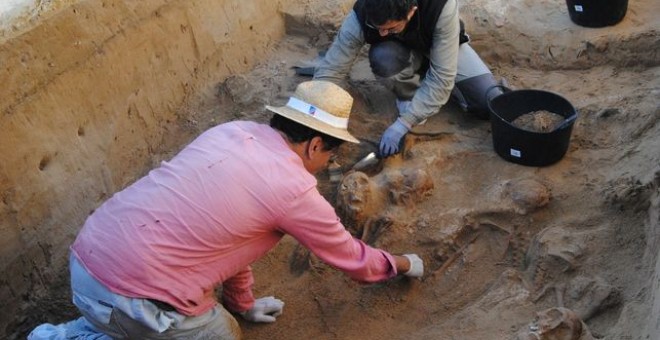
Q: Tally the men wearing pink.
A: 1